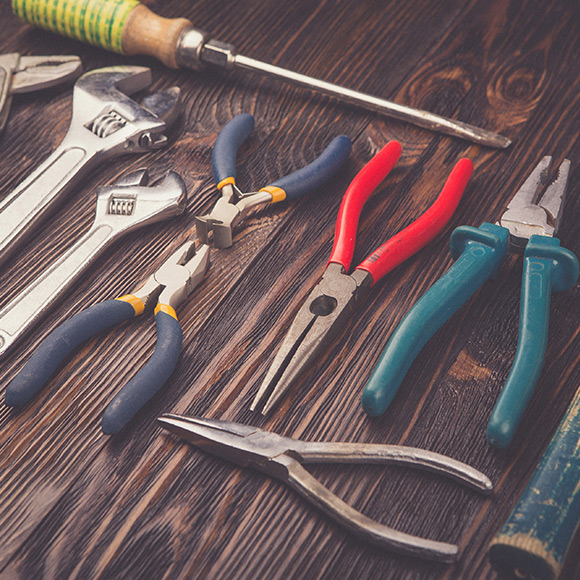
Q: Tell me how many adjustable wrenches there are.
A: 2